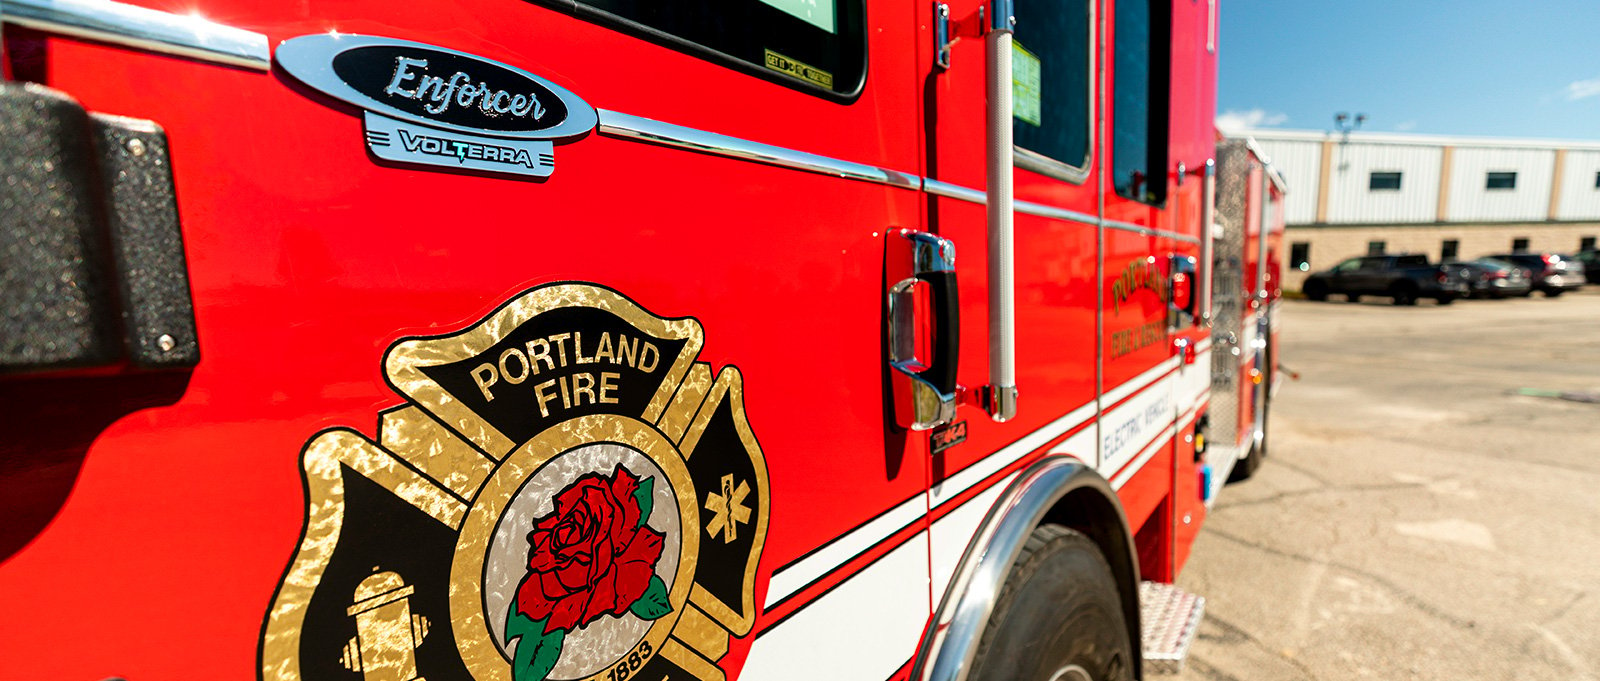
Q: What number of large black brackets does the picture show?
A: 1